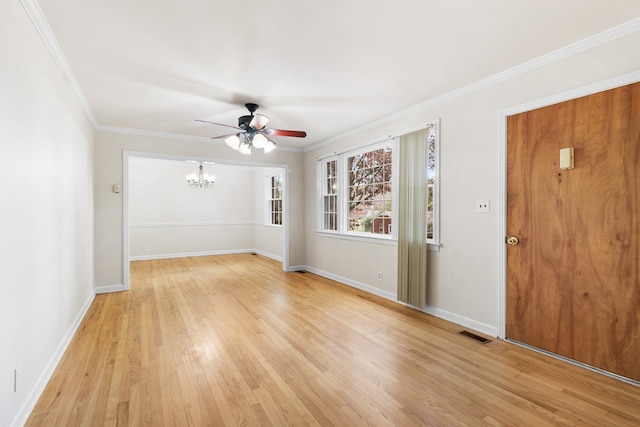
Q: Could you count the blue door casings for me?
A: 0